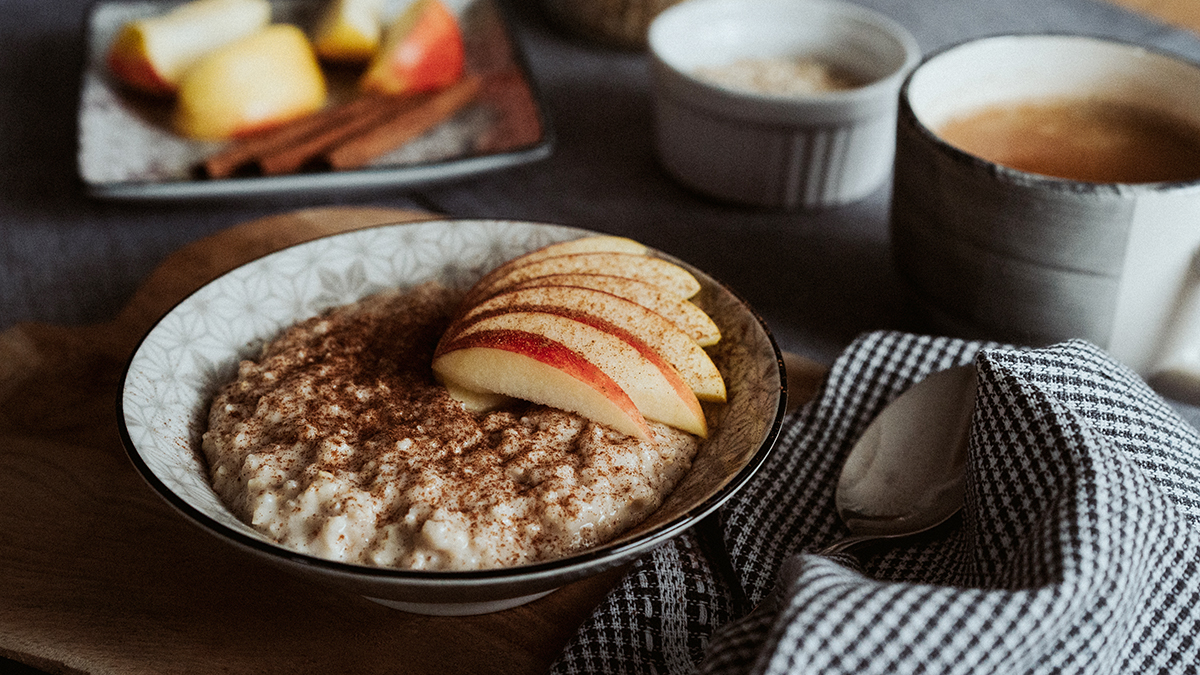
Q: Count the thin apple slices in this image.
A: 6